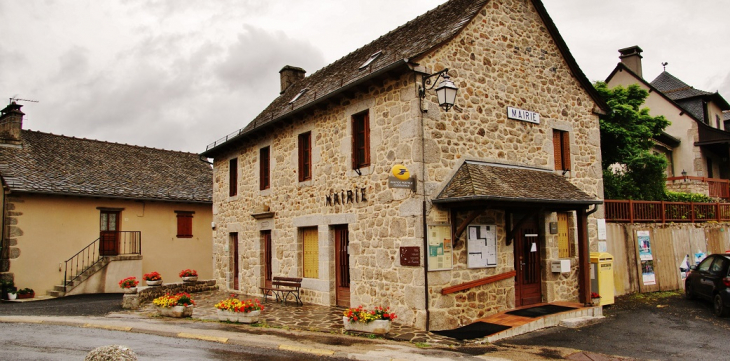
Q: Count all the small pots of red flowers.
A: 3